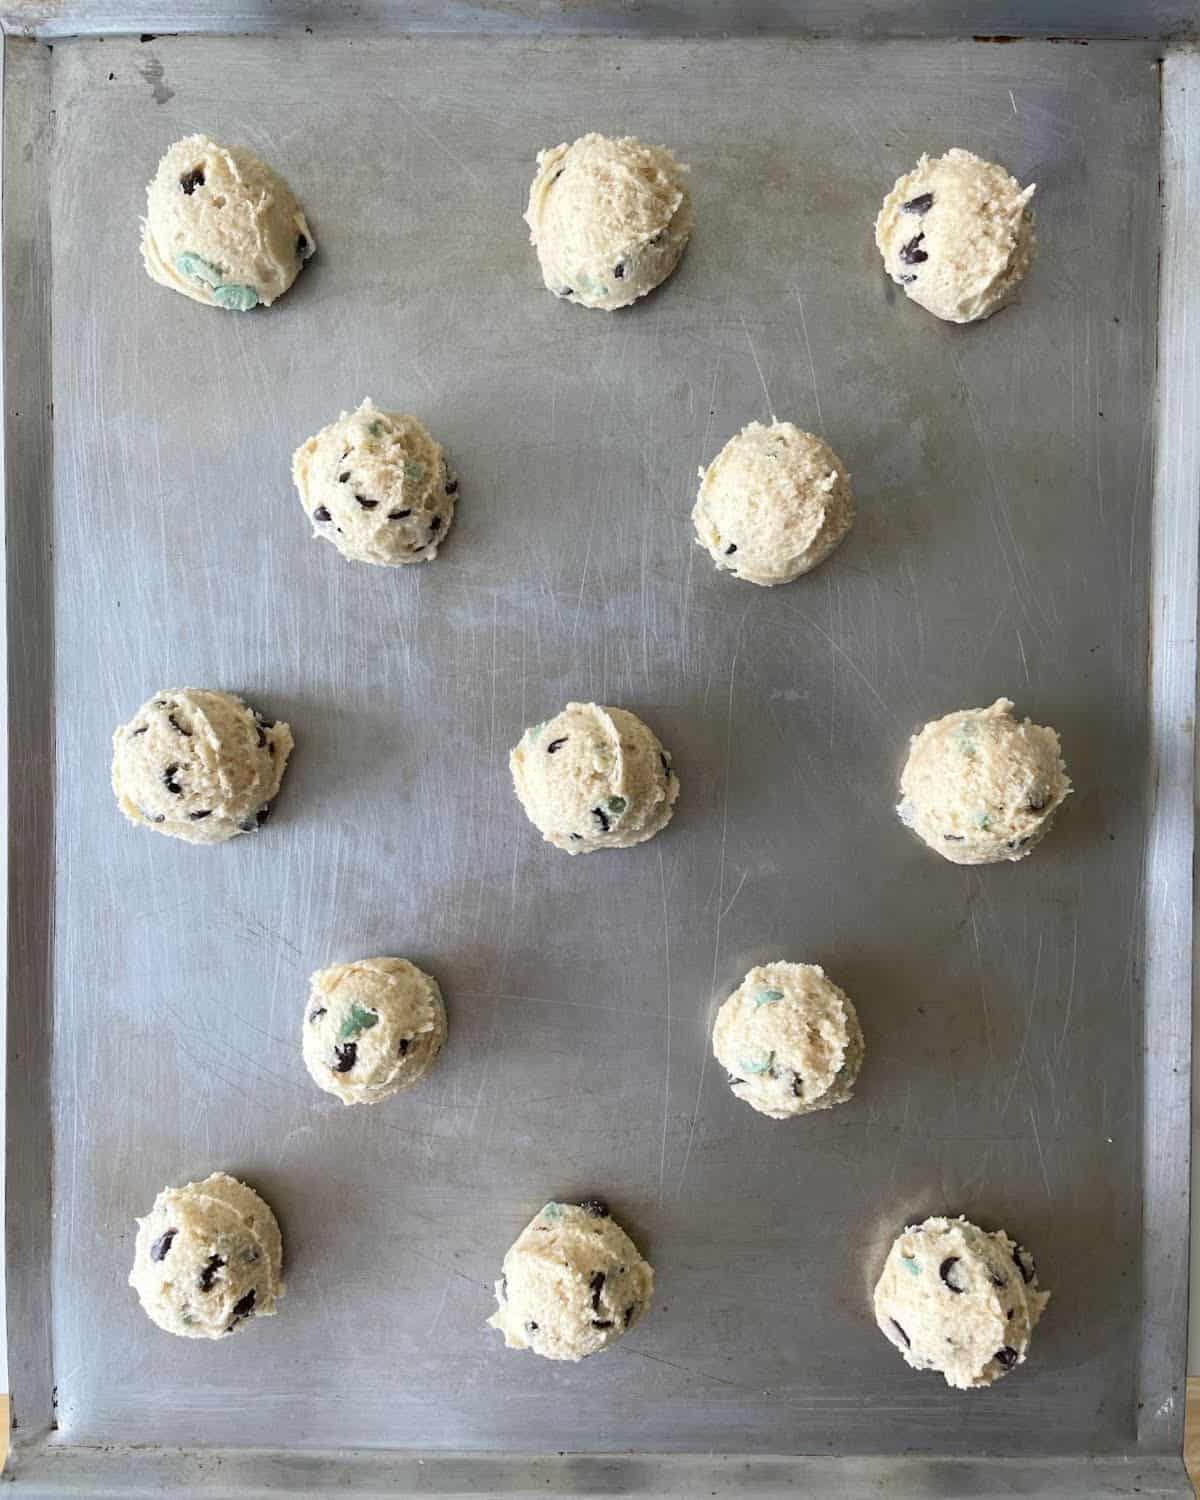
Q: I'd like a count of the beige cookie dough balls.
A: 13